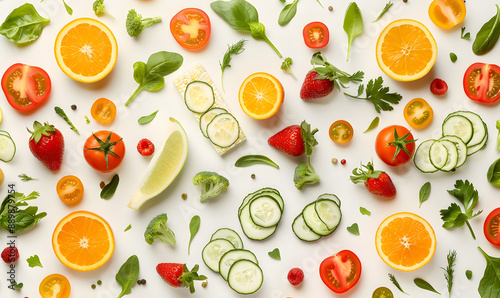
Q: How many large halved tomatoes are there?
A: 5